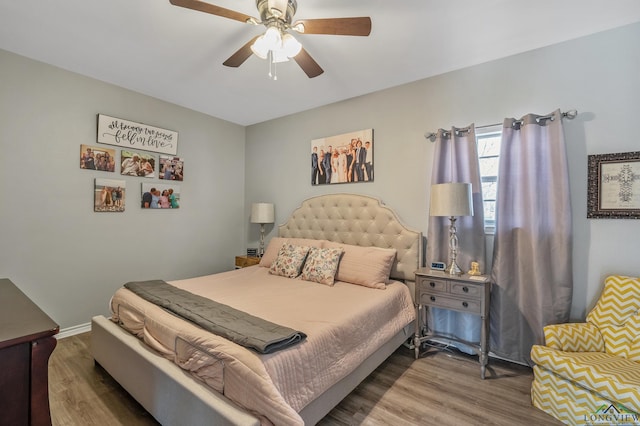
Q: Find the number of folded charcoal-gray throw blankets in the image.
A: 1